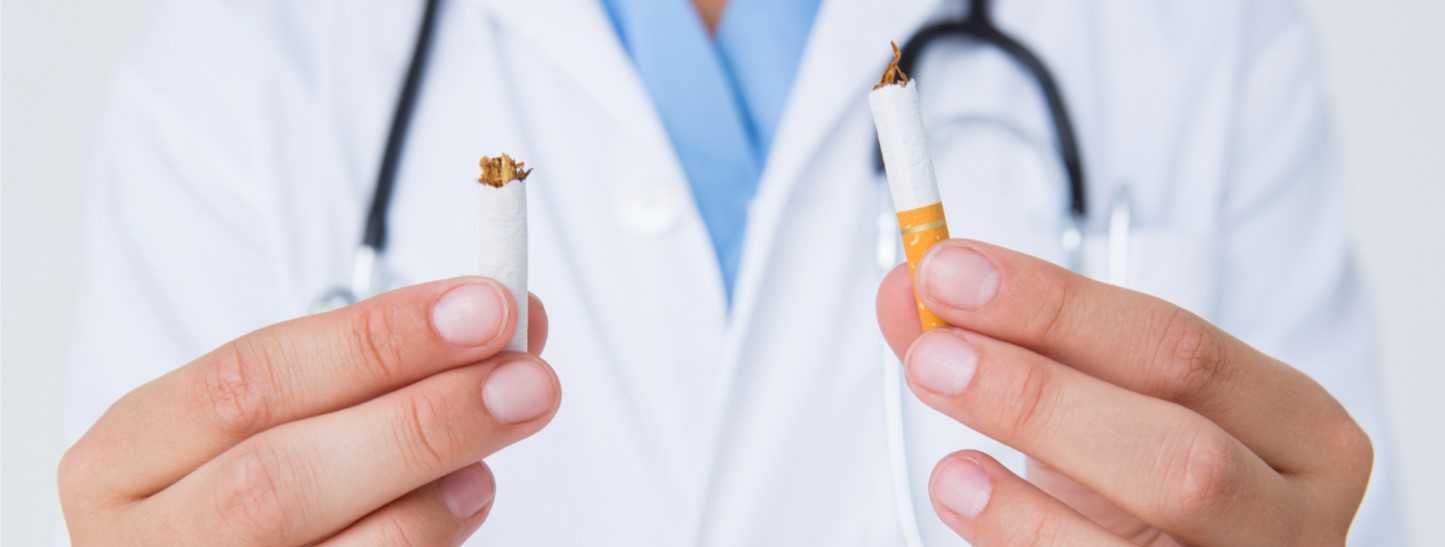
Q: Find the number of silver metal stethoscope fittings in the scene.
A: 3